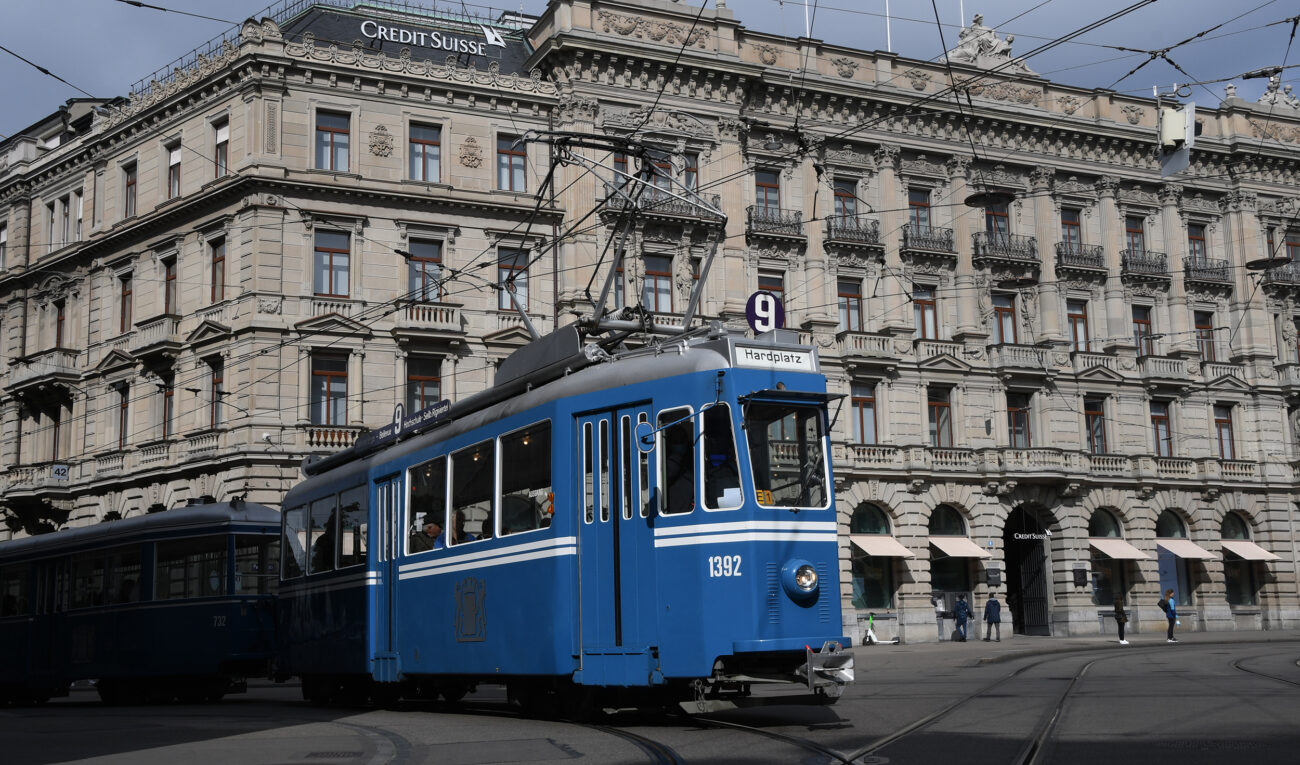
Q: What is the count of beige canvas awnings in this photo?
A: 5